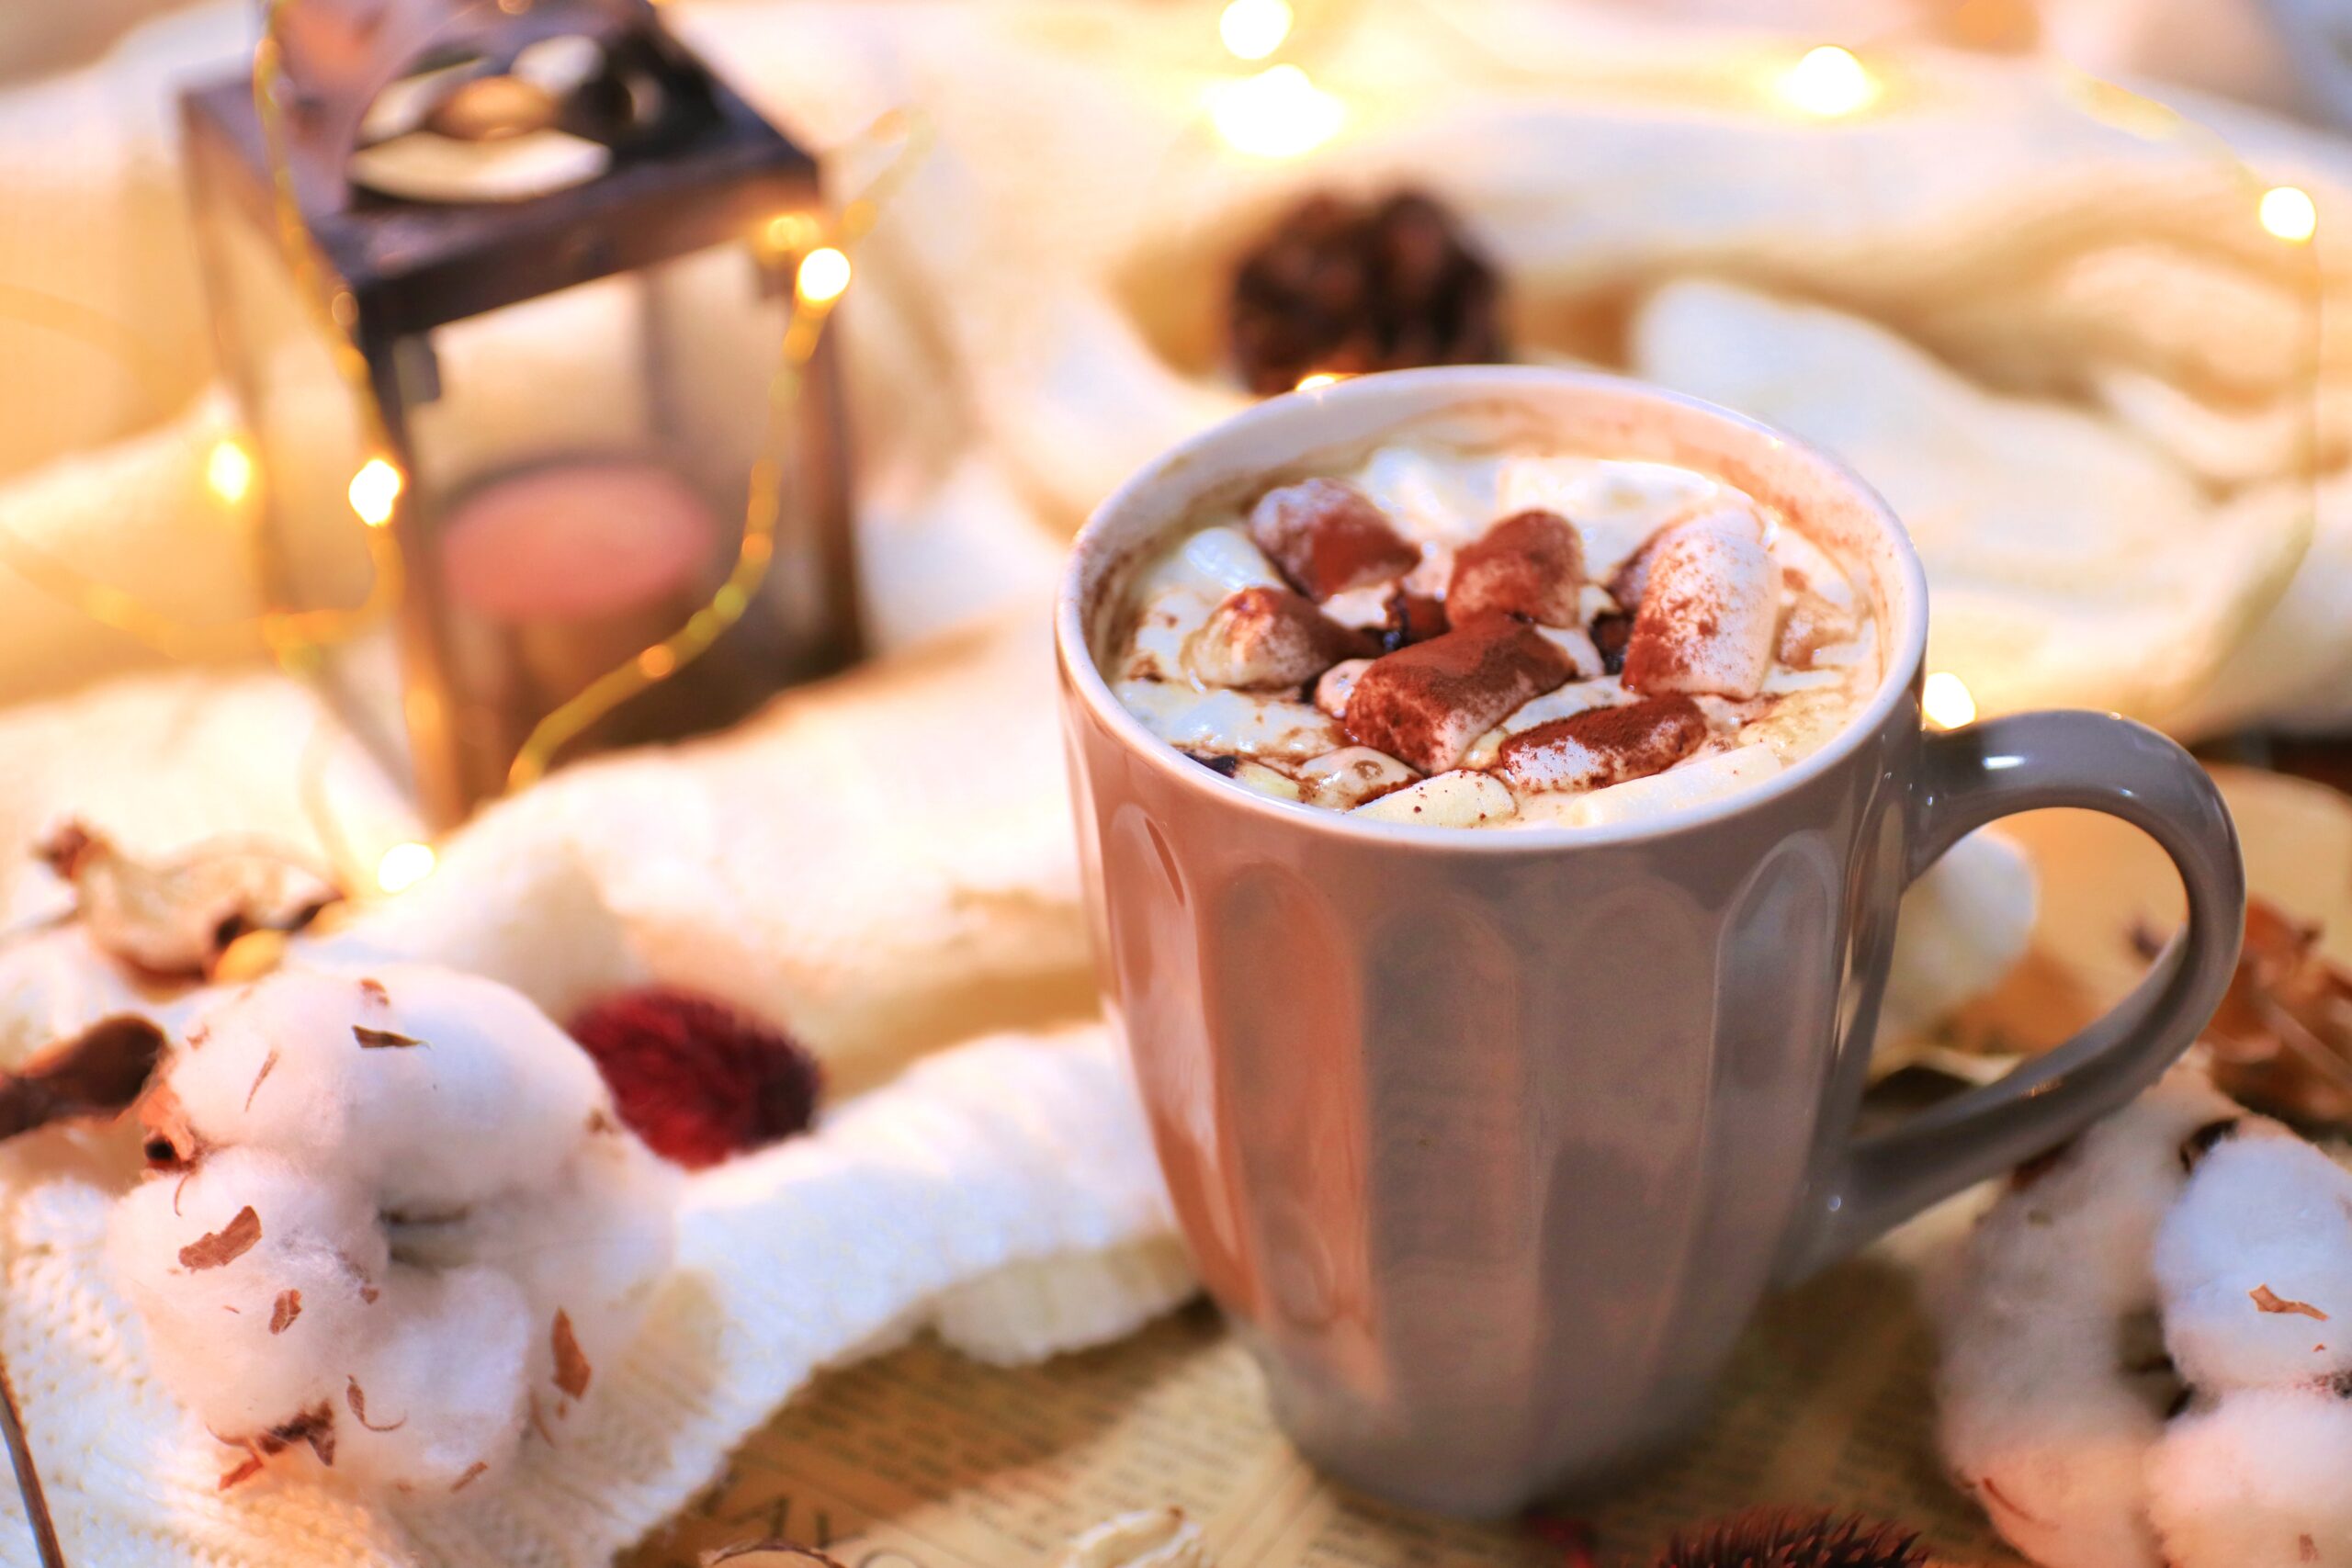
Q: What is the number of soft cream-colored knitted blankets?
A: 1